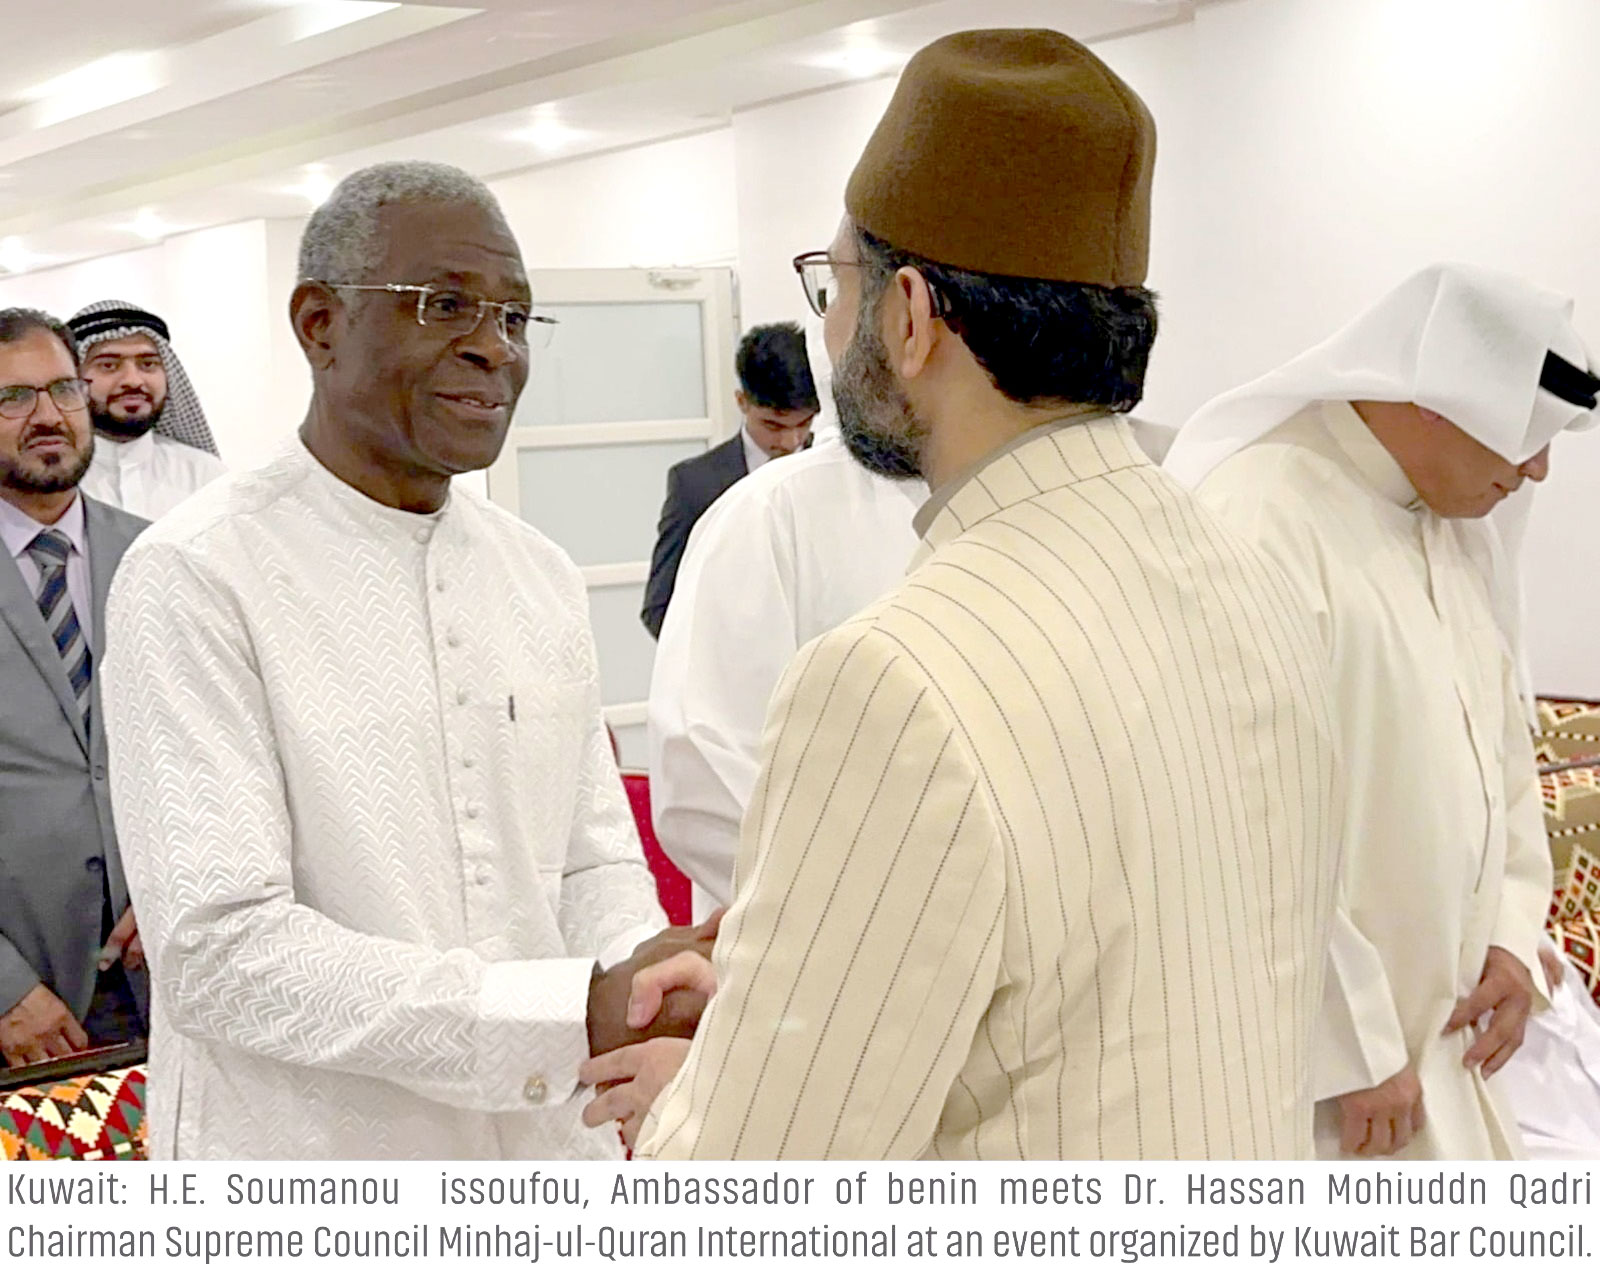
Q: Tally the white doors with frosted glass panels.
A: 1